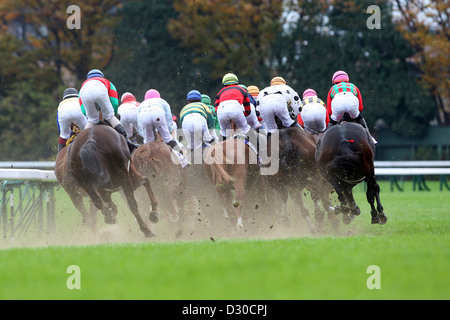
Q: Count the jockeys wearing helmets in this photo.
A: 12